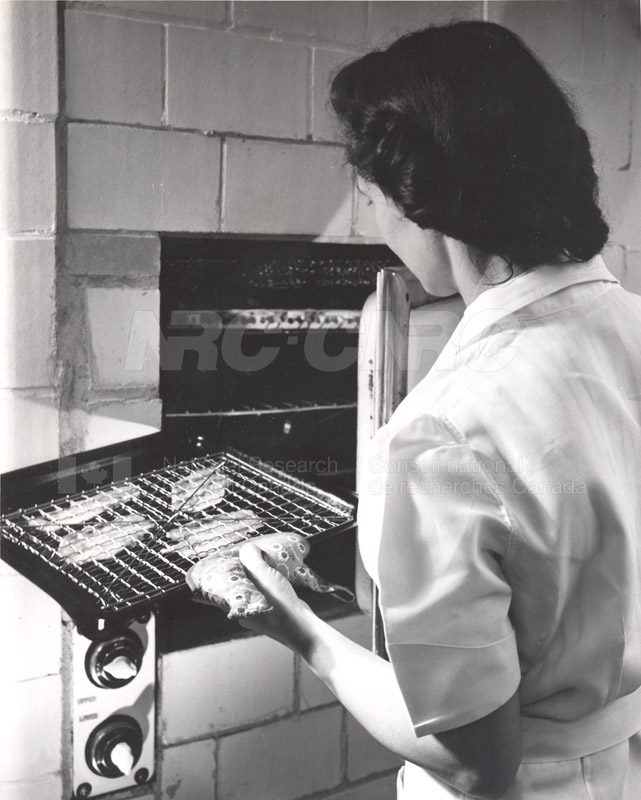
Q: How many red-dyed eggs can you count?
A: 0